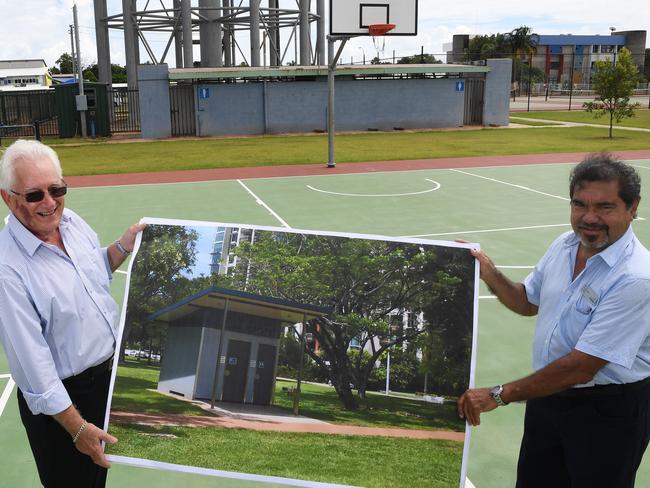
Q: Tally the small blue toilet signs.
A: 2